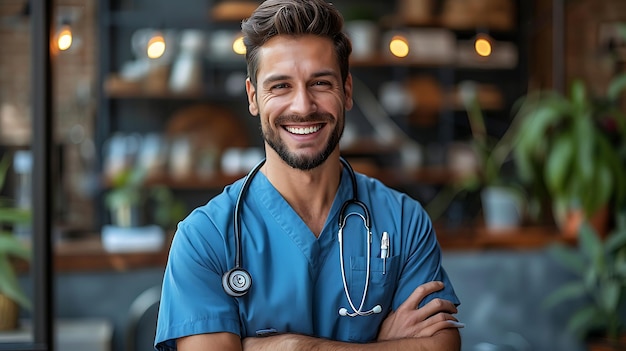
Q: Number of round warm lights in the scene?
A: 5